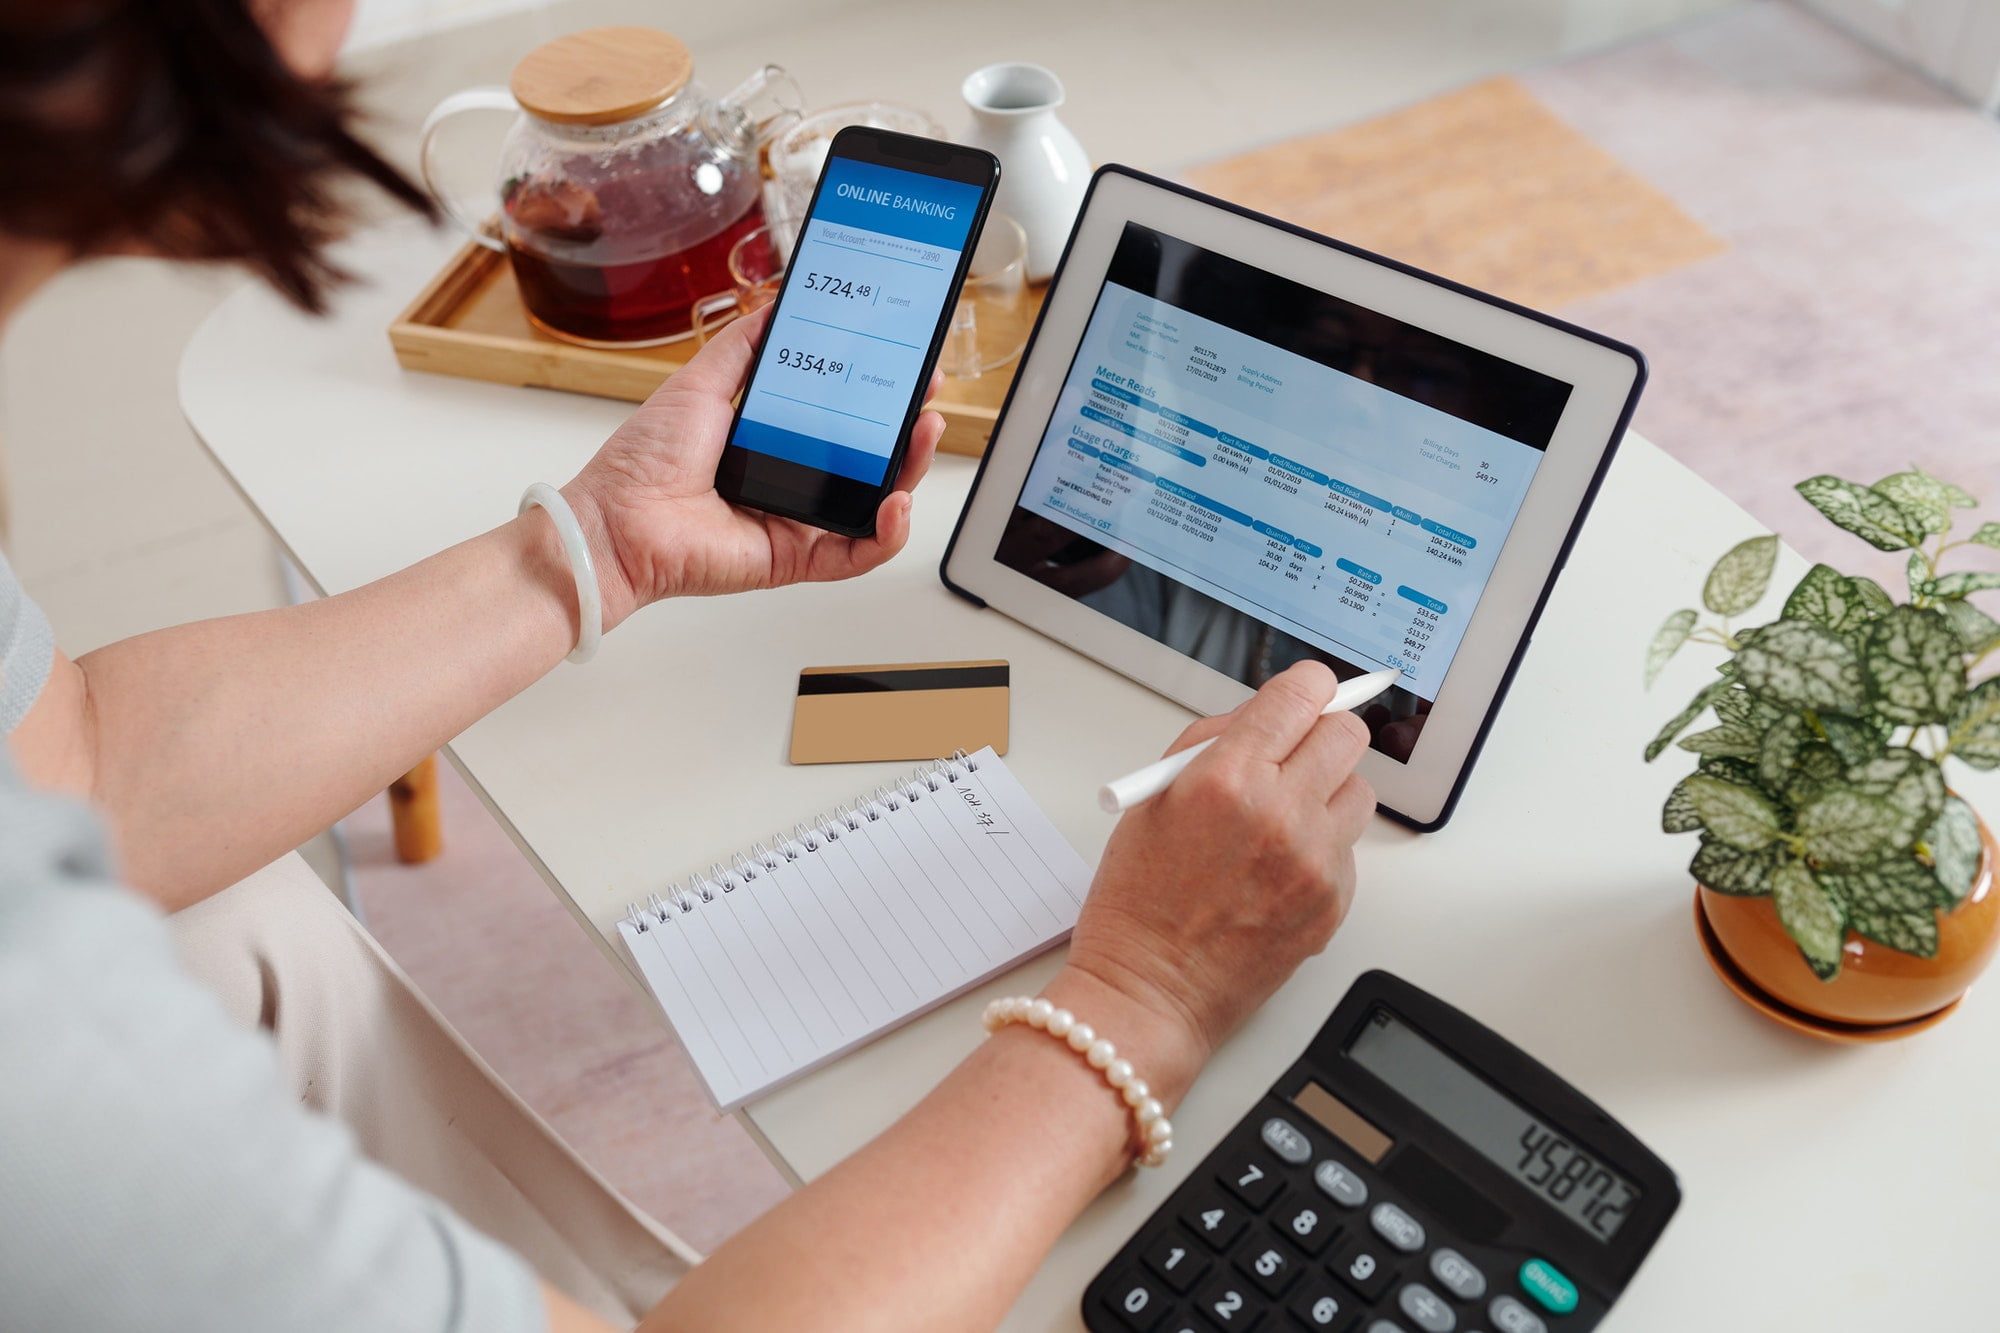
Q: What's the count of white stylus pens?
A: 1